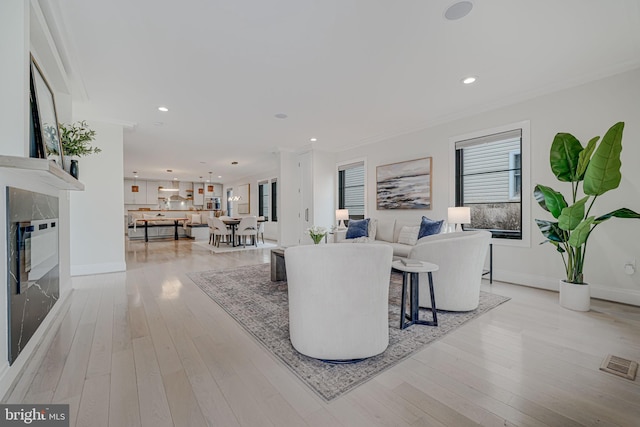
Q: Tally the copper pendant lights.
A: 3